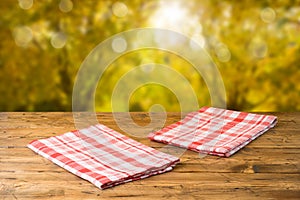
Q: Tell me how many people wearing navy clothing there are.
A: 0